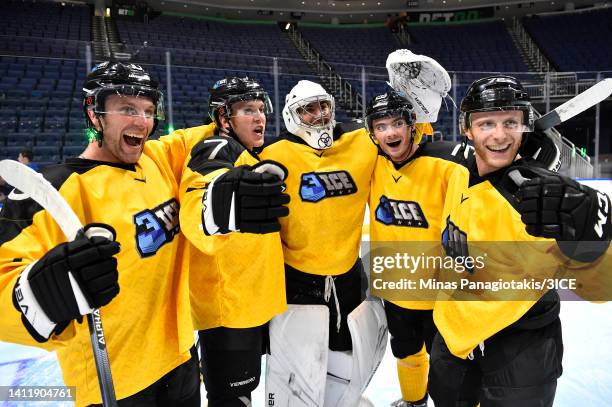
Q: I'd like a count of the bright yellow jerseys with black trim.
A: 5